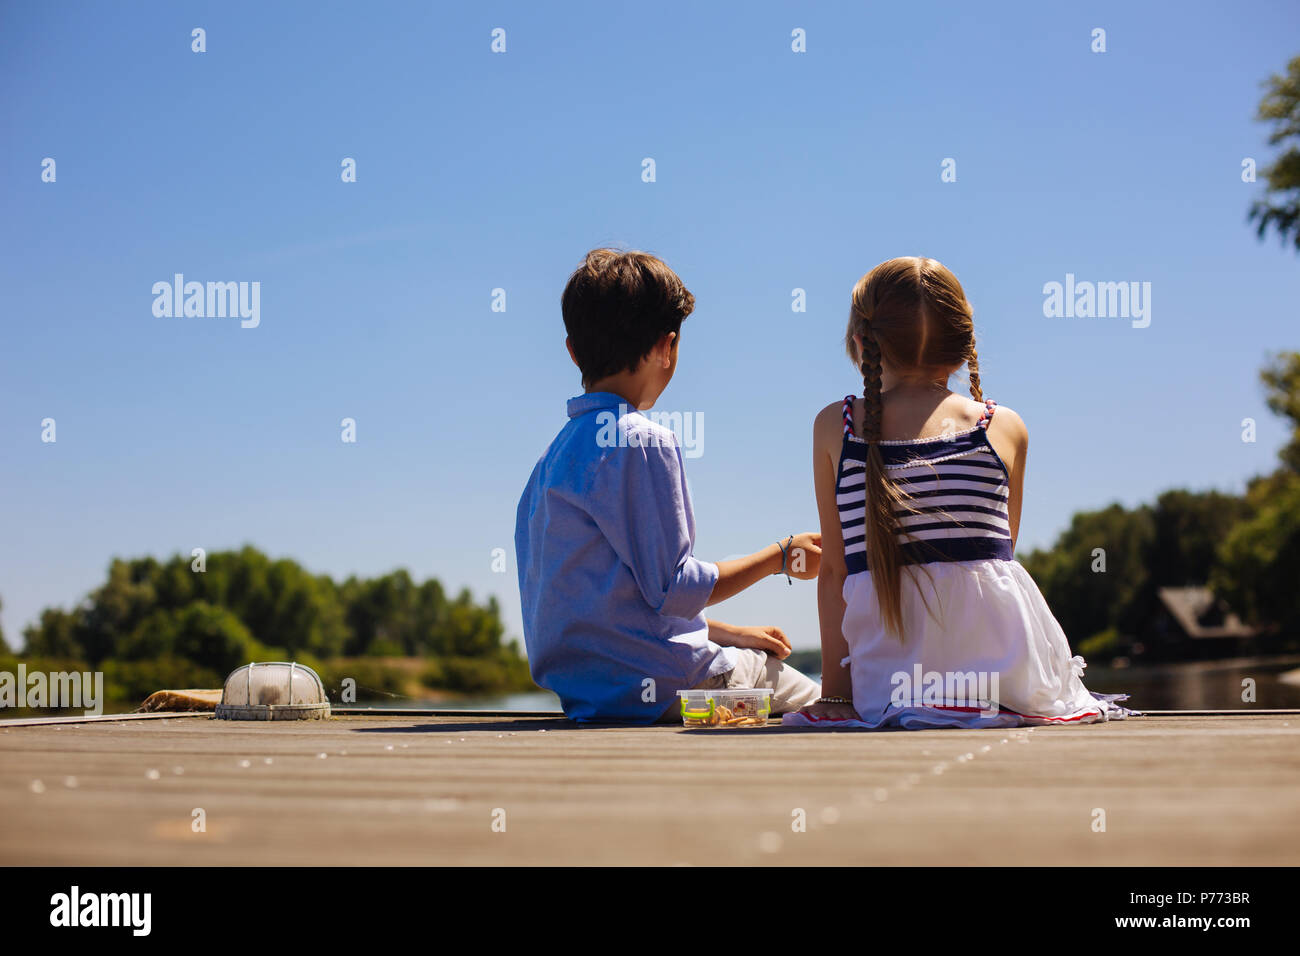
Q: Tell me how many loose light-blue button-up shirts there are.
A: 1